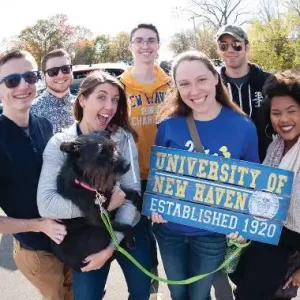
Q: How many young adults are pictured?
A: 7